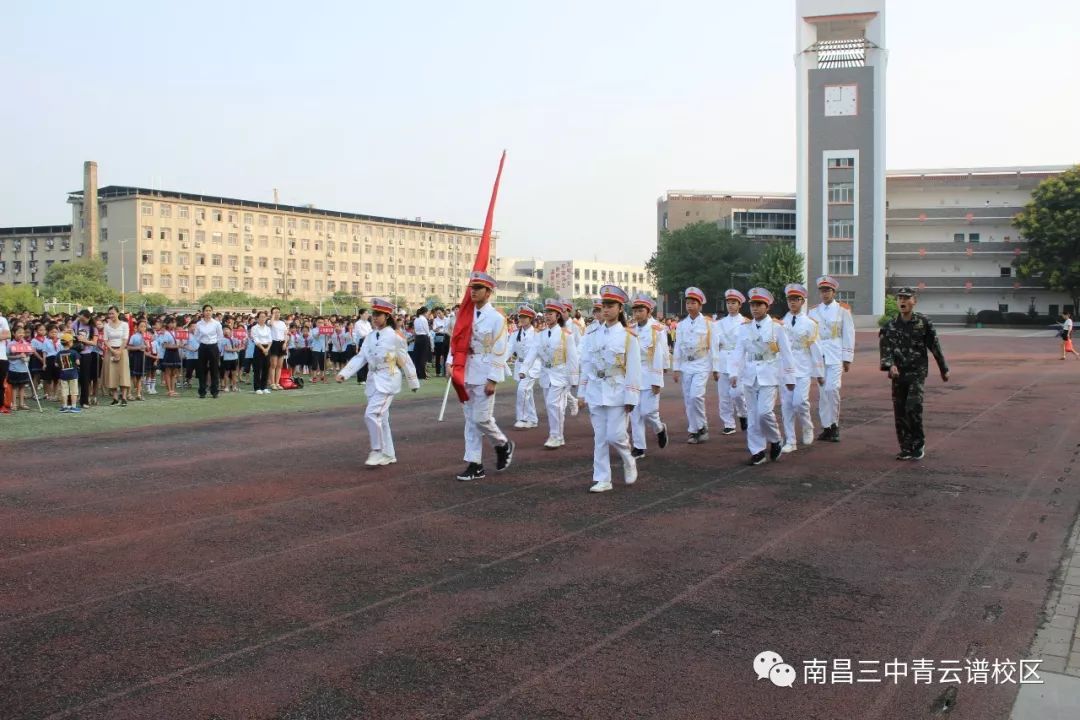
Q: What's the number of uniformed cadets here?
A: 13